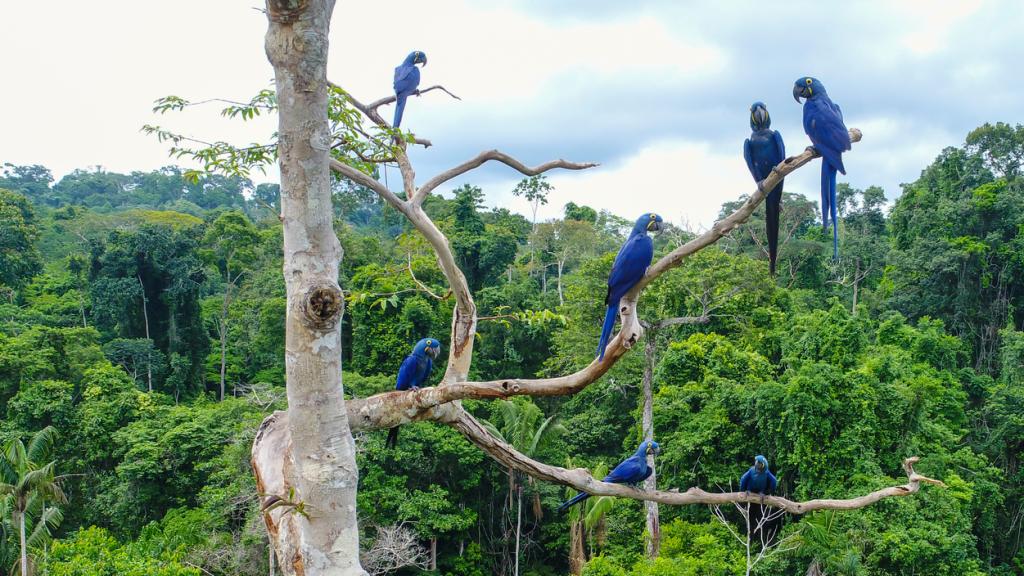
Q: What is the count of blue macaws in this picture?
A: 7